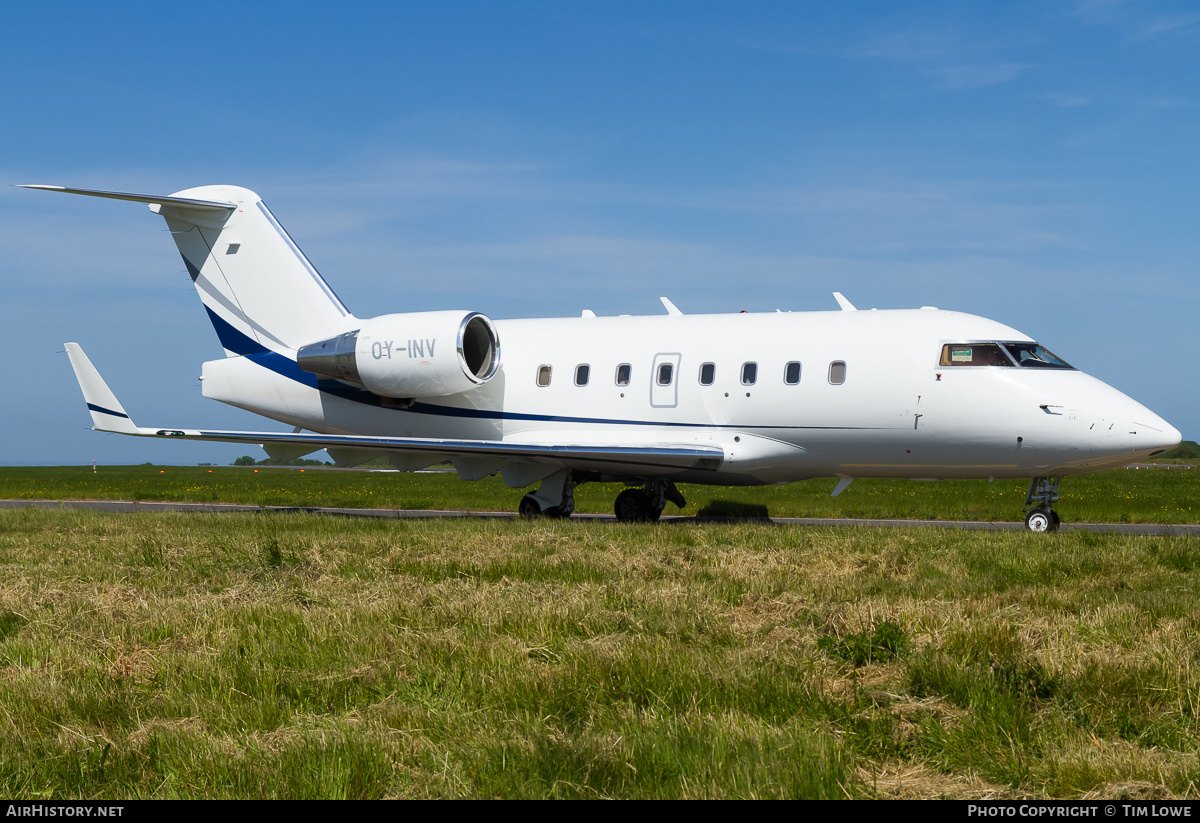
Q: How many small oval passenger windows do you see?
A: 8